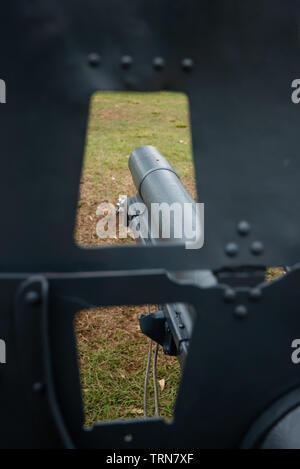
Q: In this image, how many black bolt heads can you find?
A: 12